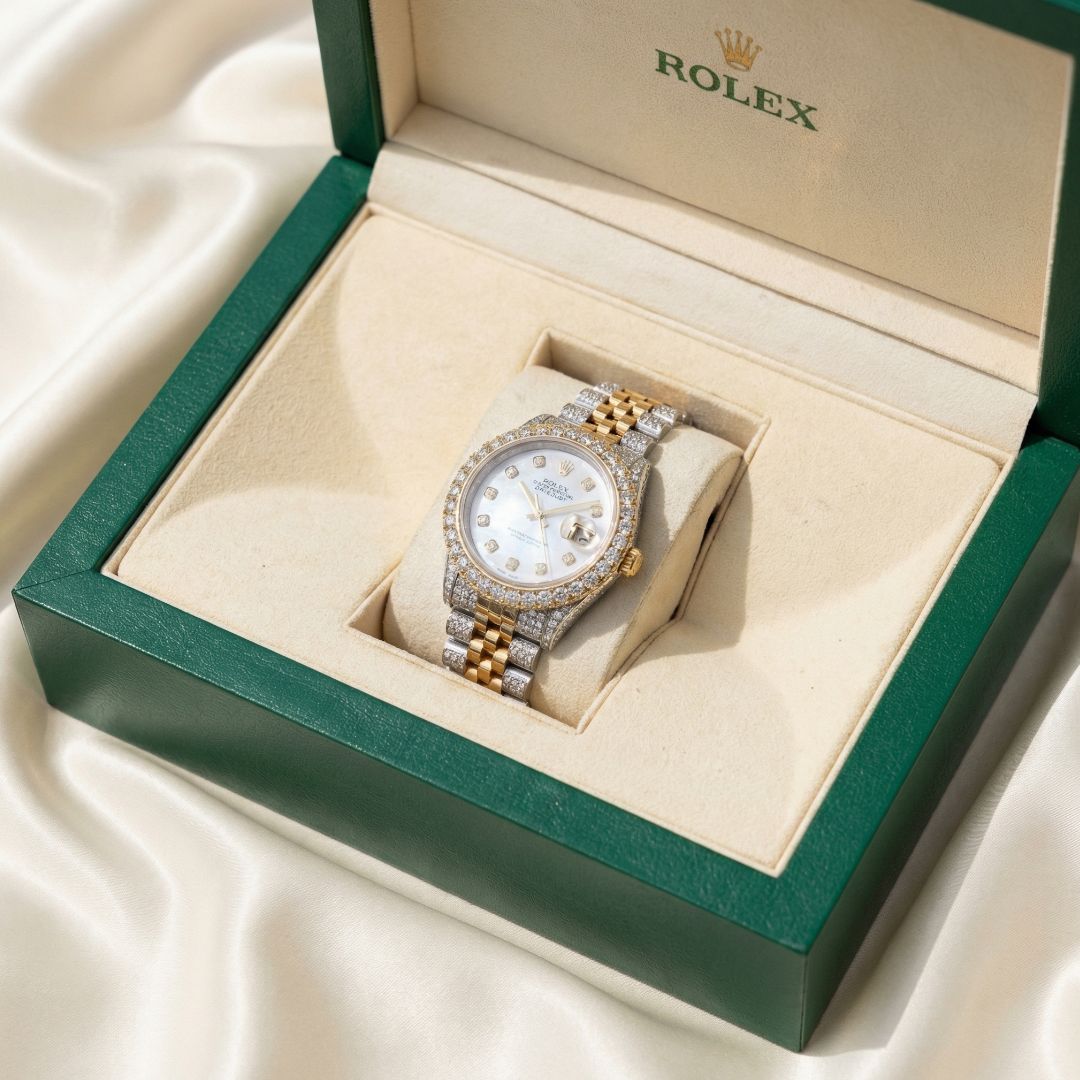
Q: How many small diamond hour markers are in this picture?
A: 10